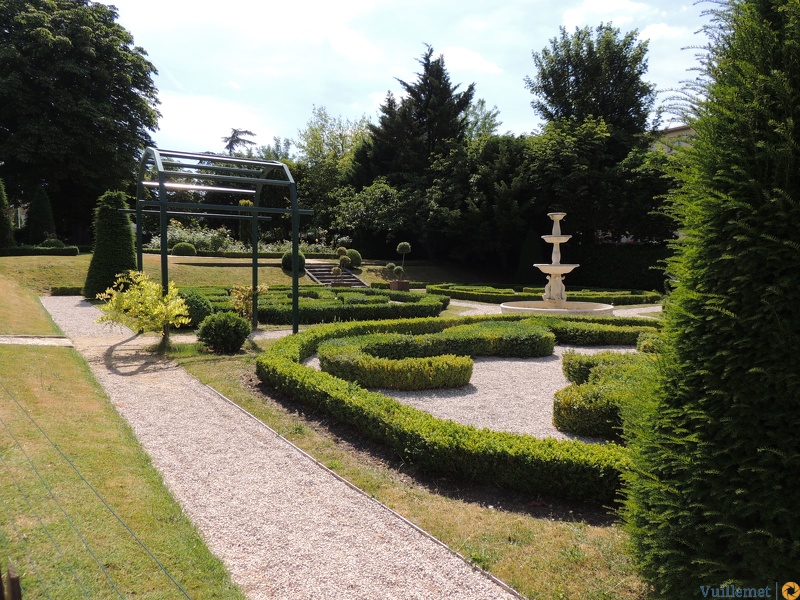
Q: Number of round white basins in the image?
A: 4